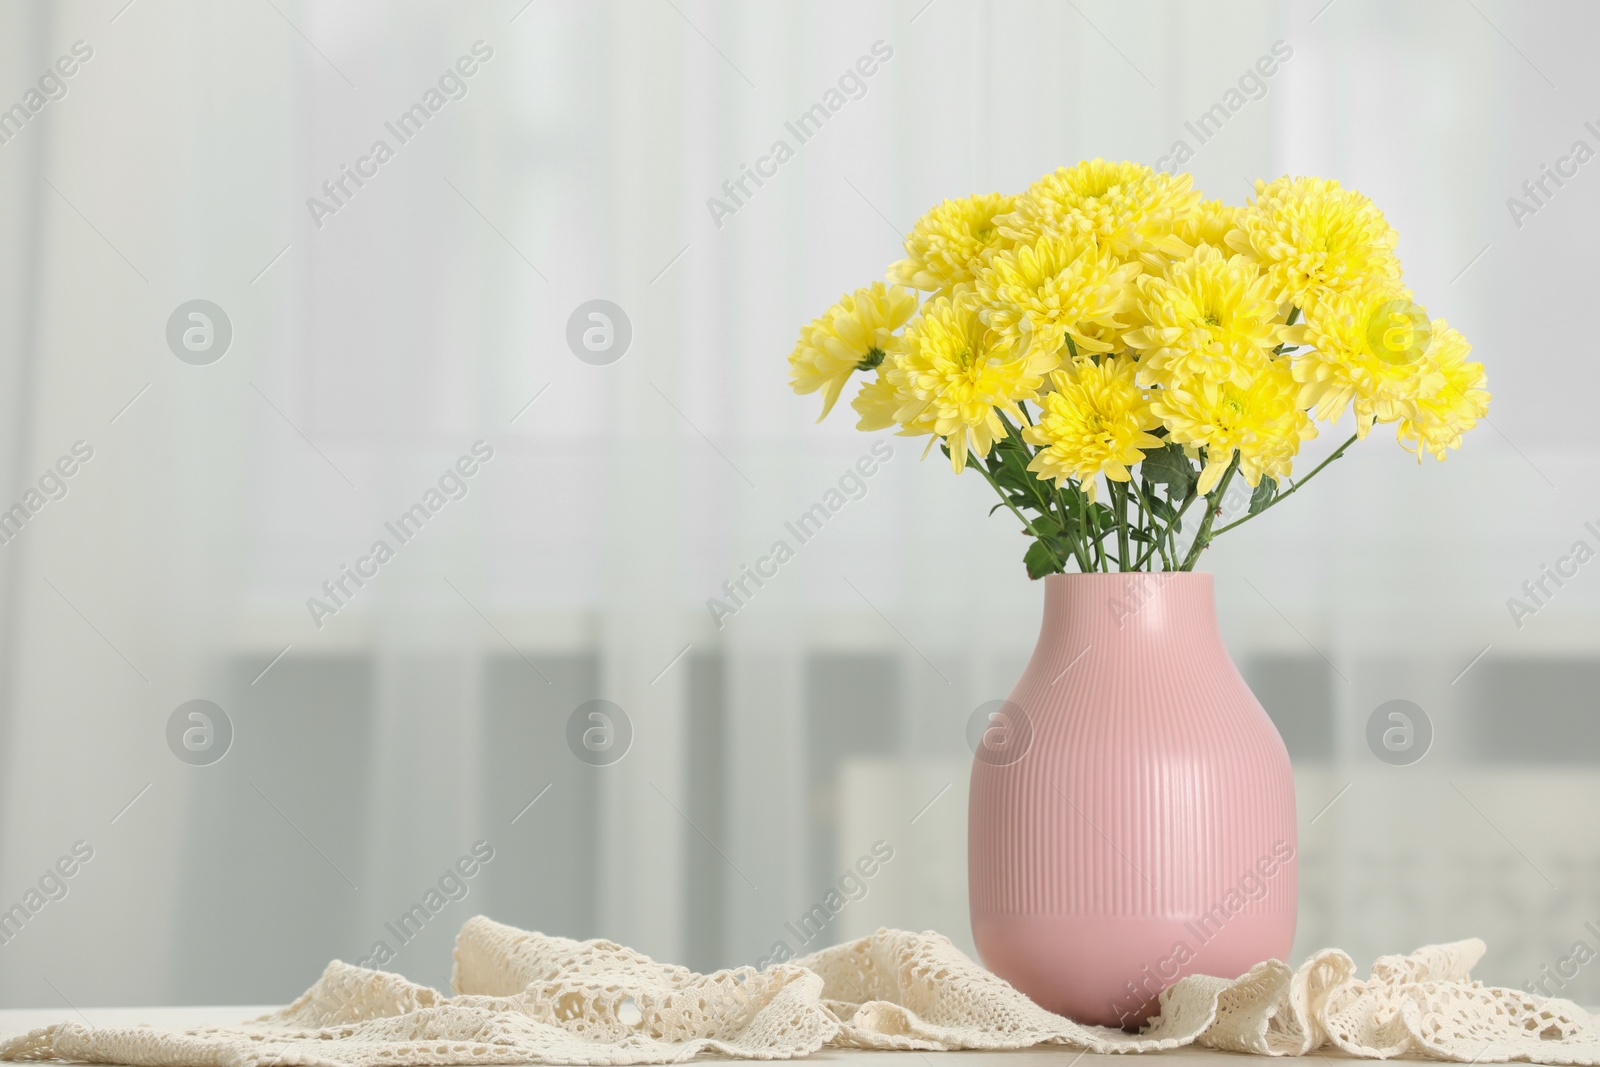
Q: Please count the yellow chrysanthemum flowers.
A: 13